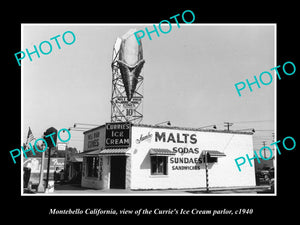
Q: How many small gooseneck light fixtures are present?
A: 6